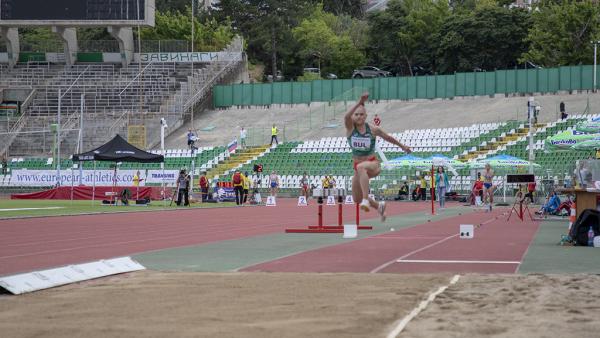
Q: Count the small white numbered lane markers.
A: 4